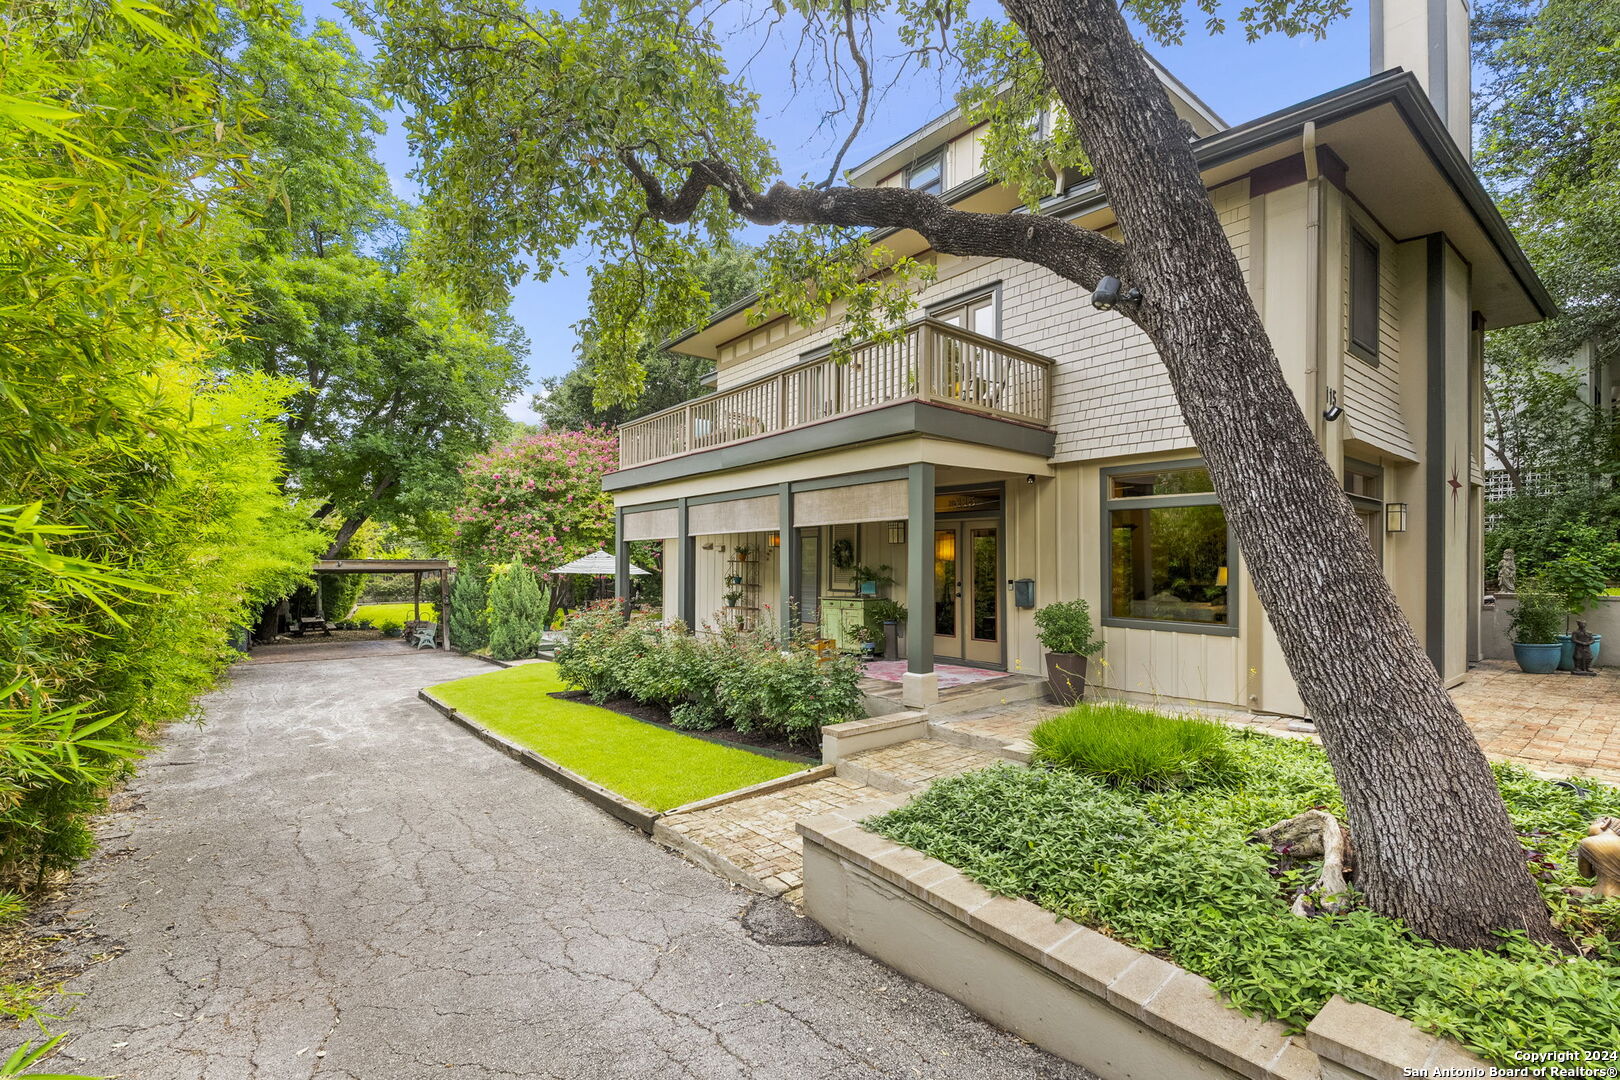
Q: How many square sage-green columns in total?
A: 4